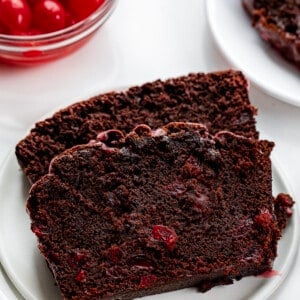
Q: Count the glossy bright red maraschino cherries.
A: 3